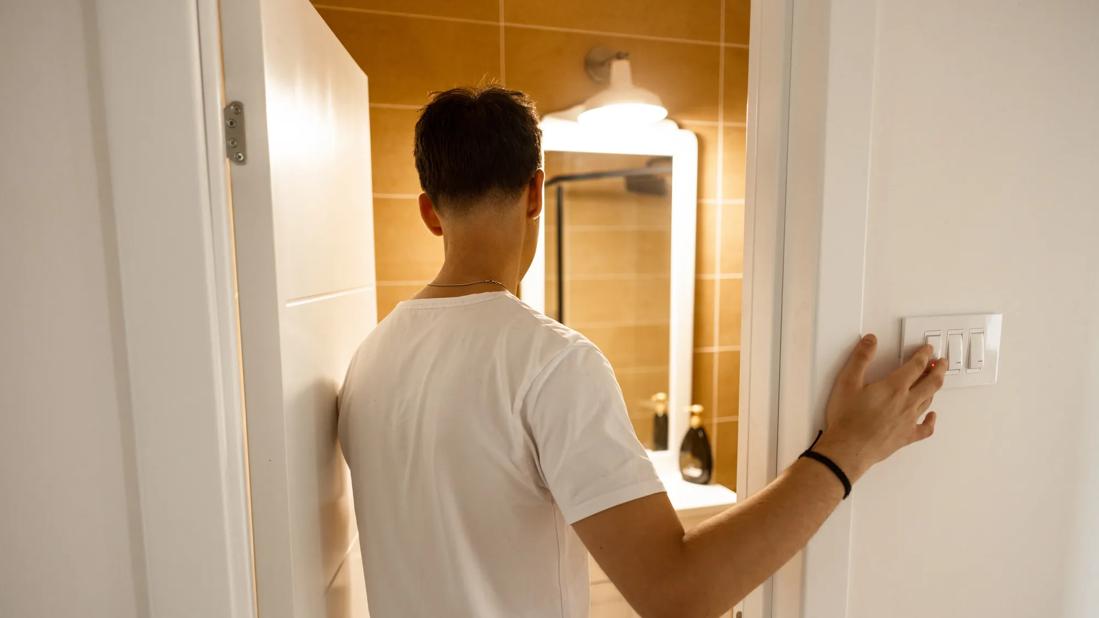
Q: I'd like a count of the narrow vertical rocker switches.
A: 3